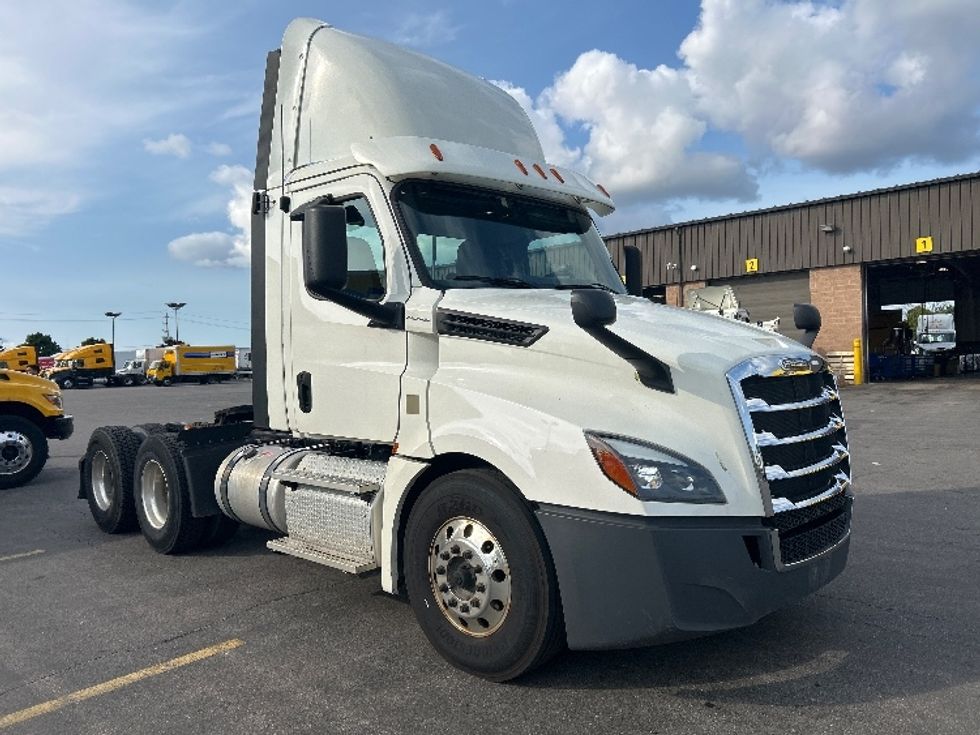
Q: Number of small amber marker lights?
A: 5